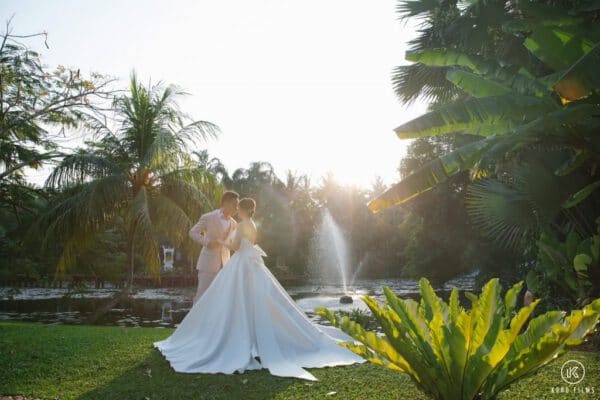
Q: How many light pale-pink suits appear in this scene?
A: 1